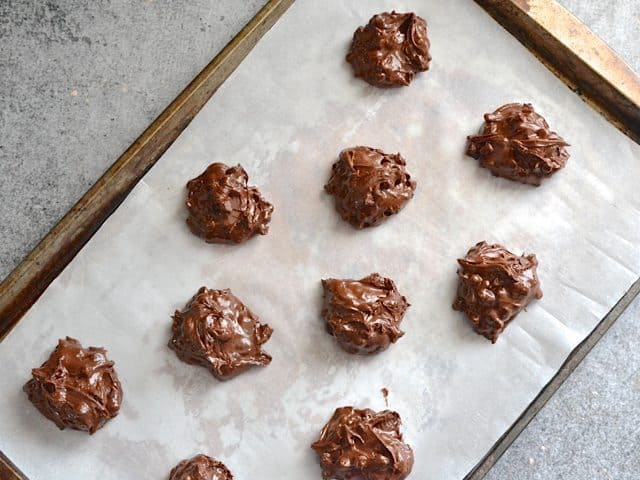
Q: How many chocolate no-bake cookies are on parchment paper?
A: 10